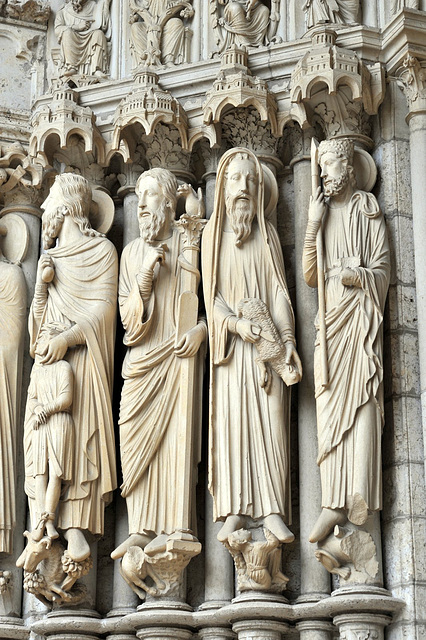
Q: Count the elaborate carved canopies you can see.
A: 4